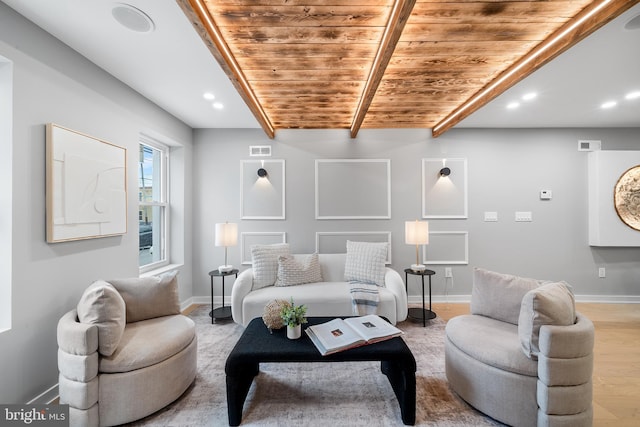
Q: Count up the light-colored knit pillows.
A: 3